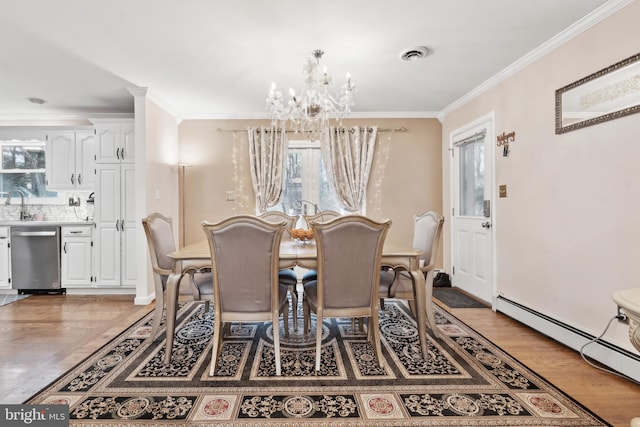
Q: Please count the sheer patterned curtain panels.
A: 2